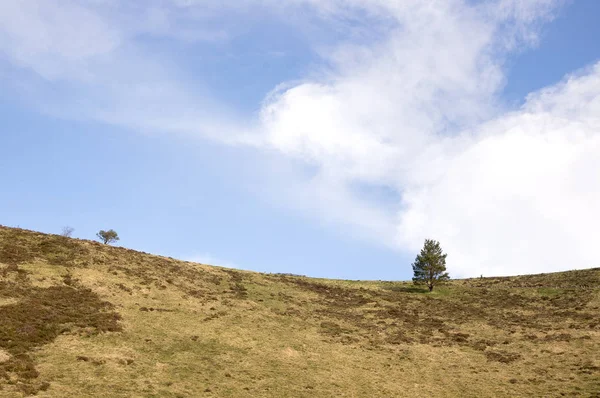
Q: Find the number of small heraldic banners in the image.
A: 0